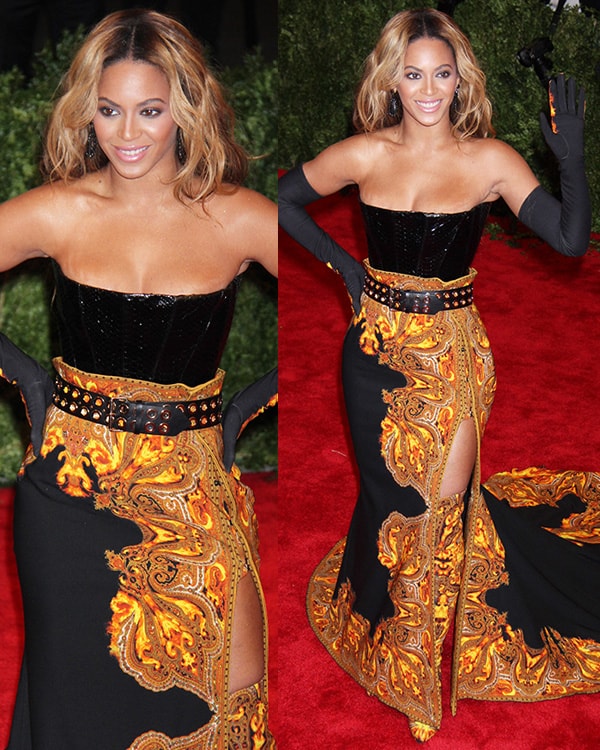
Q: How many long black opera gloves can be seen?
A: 4